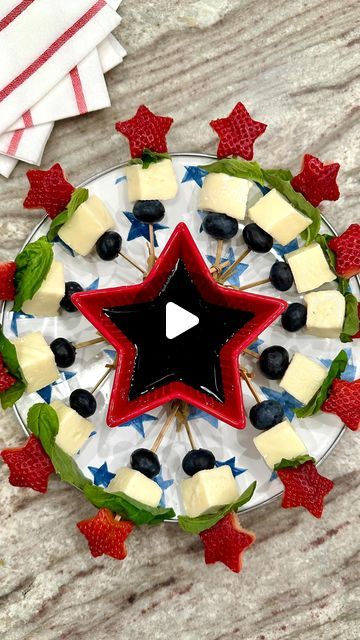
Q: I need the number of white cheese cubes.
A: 13